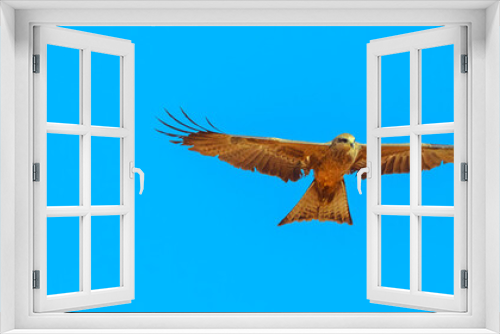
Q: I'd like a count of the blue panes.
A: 12